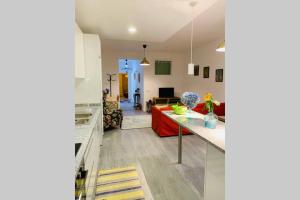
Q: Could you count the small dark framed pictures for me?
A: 3